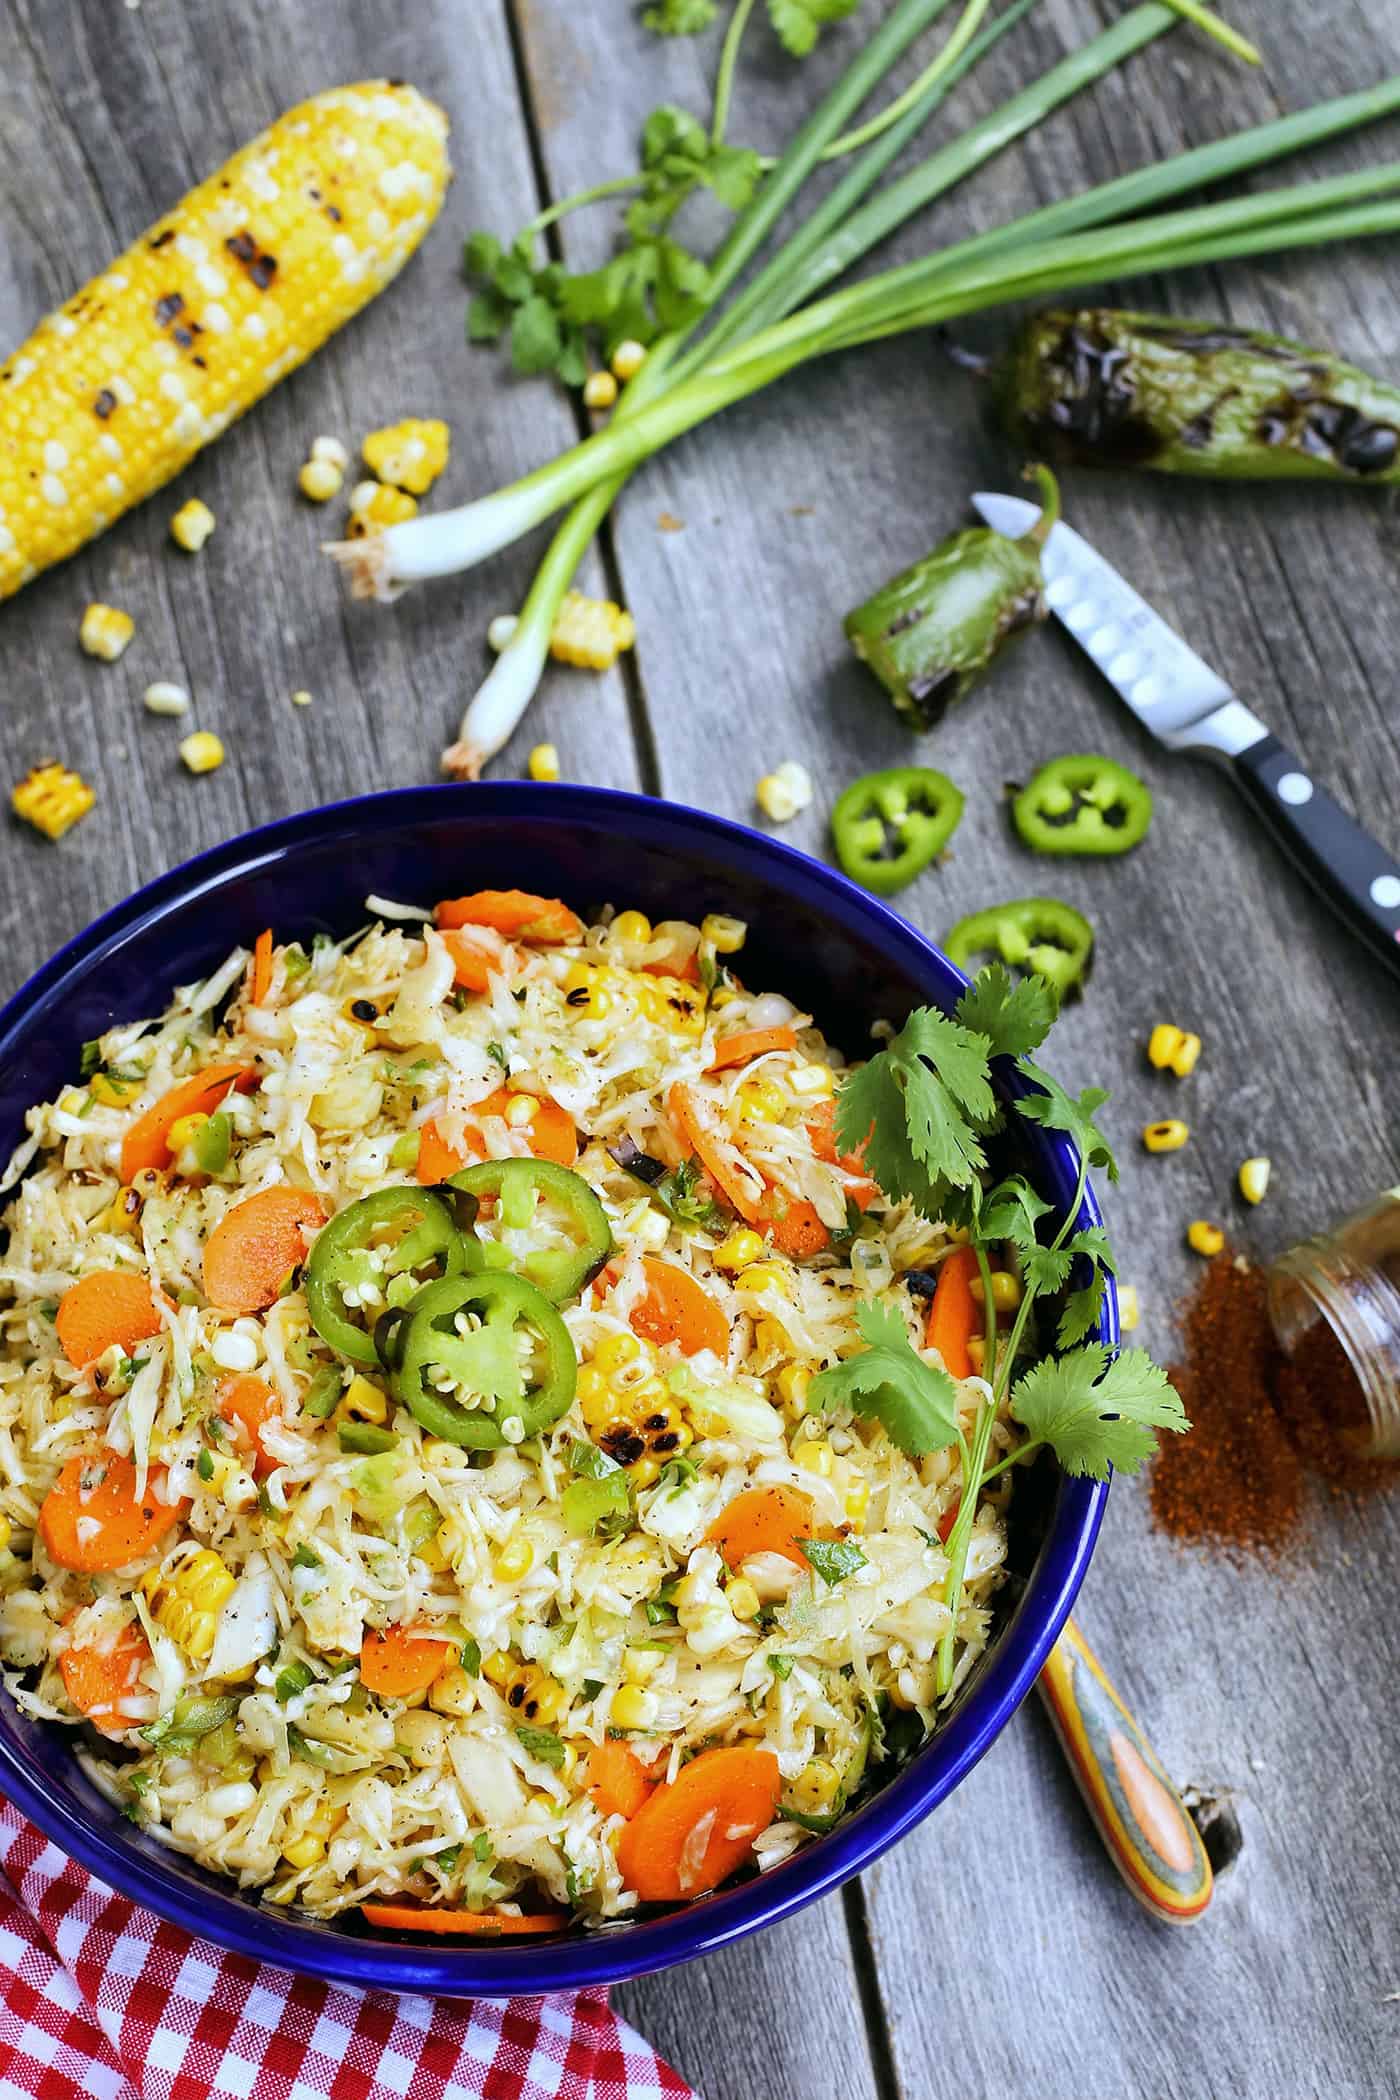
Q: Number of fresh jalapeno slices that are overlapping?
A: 3